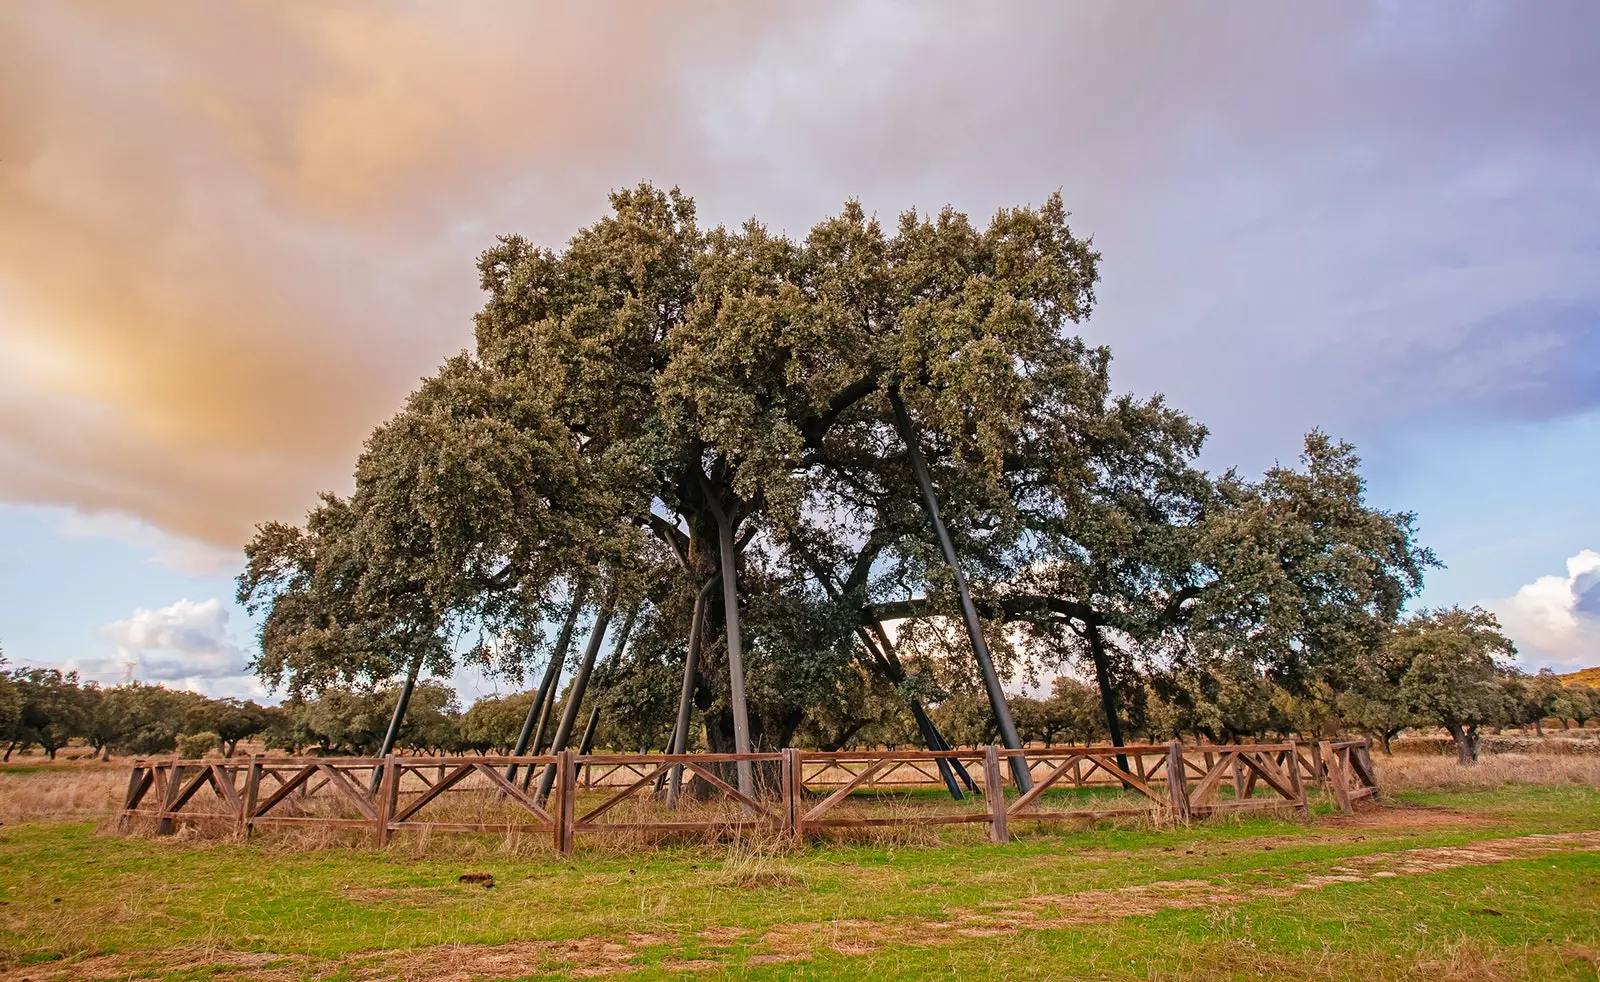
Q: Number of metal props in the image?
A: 12